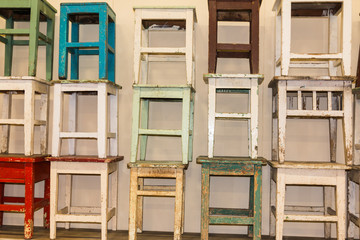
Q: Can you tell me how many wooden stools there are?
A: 15